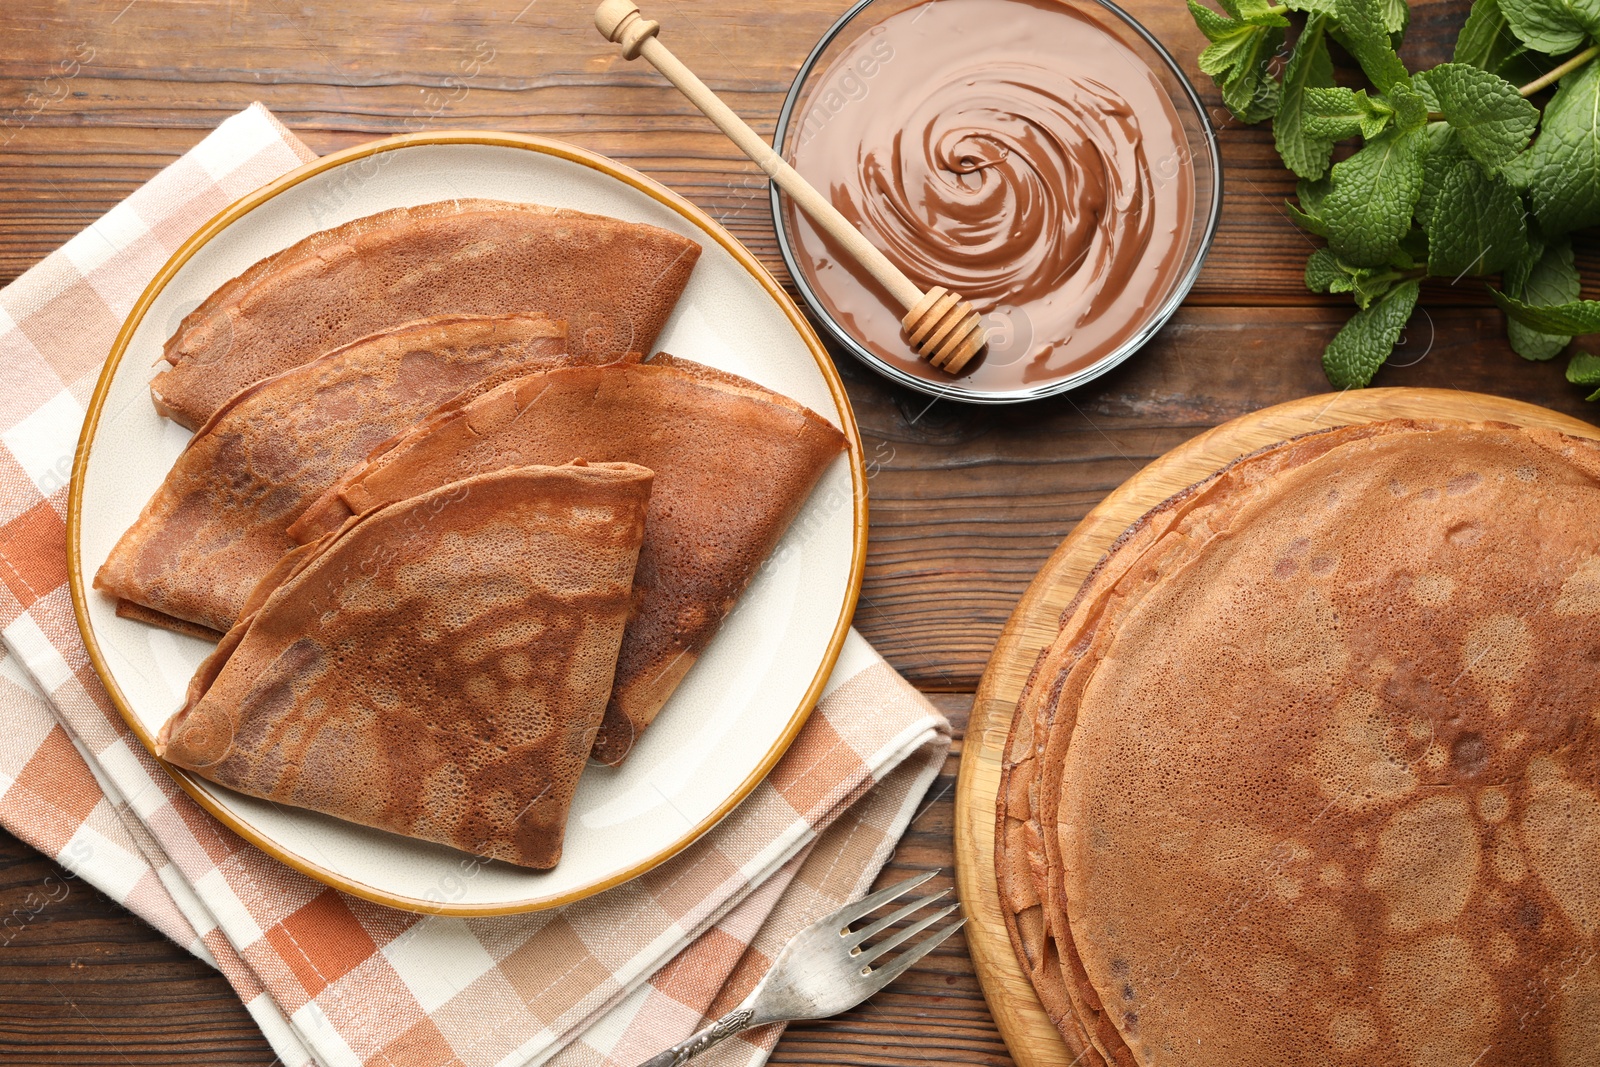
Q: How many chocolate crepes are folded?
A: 4